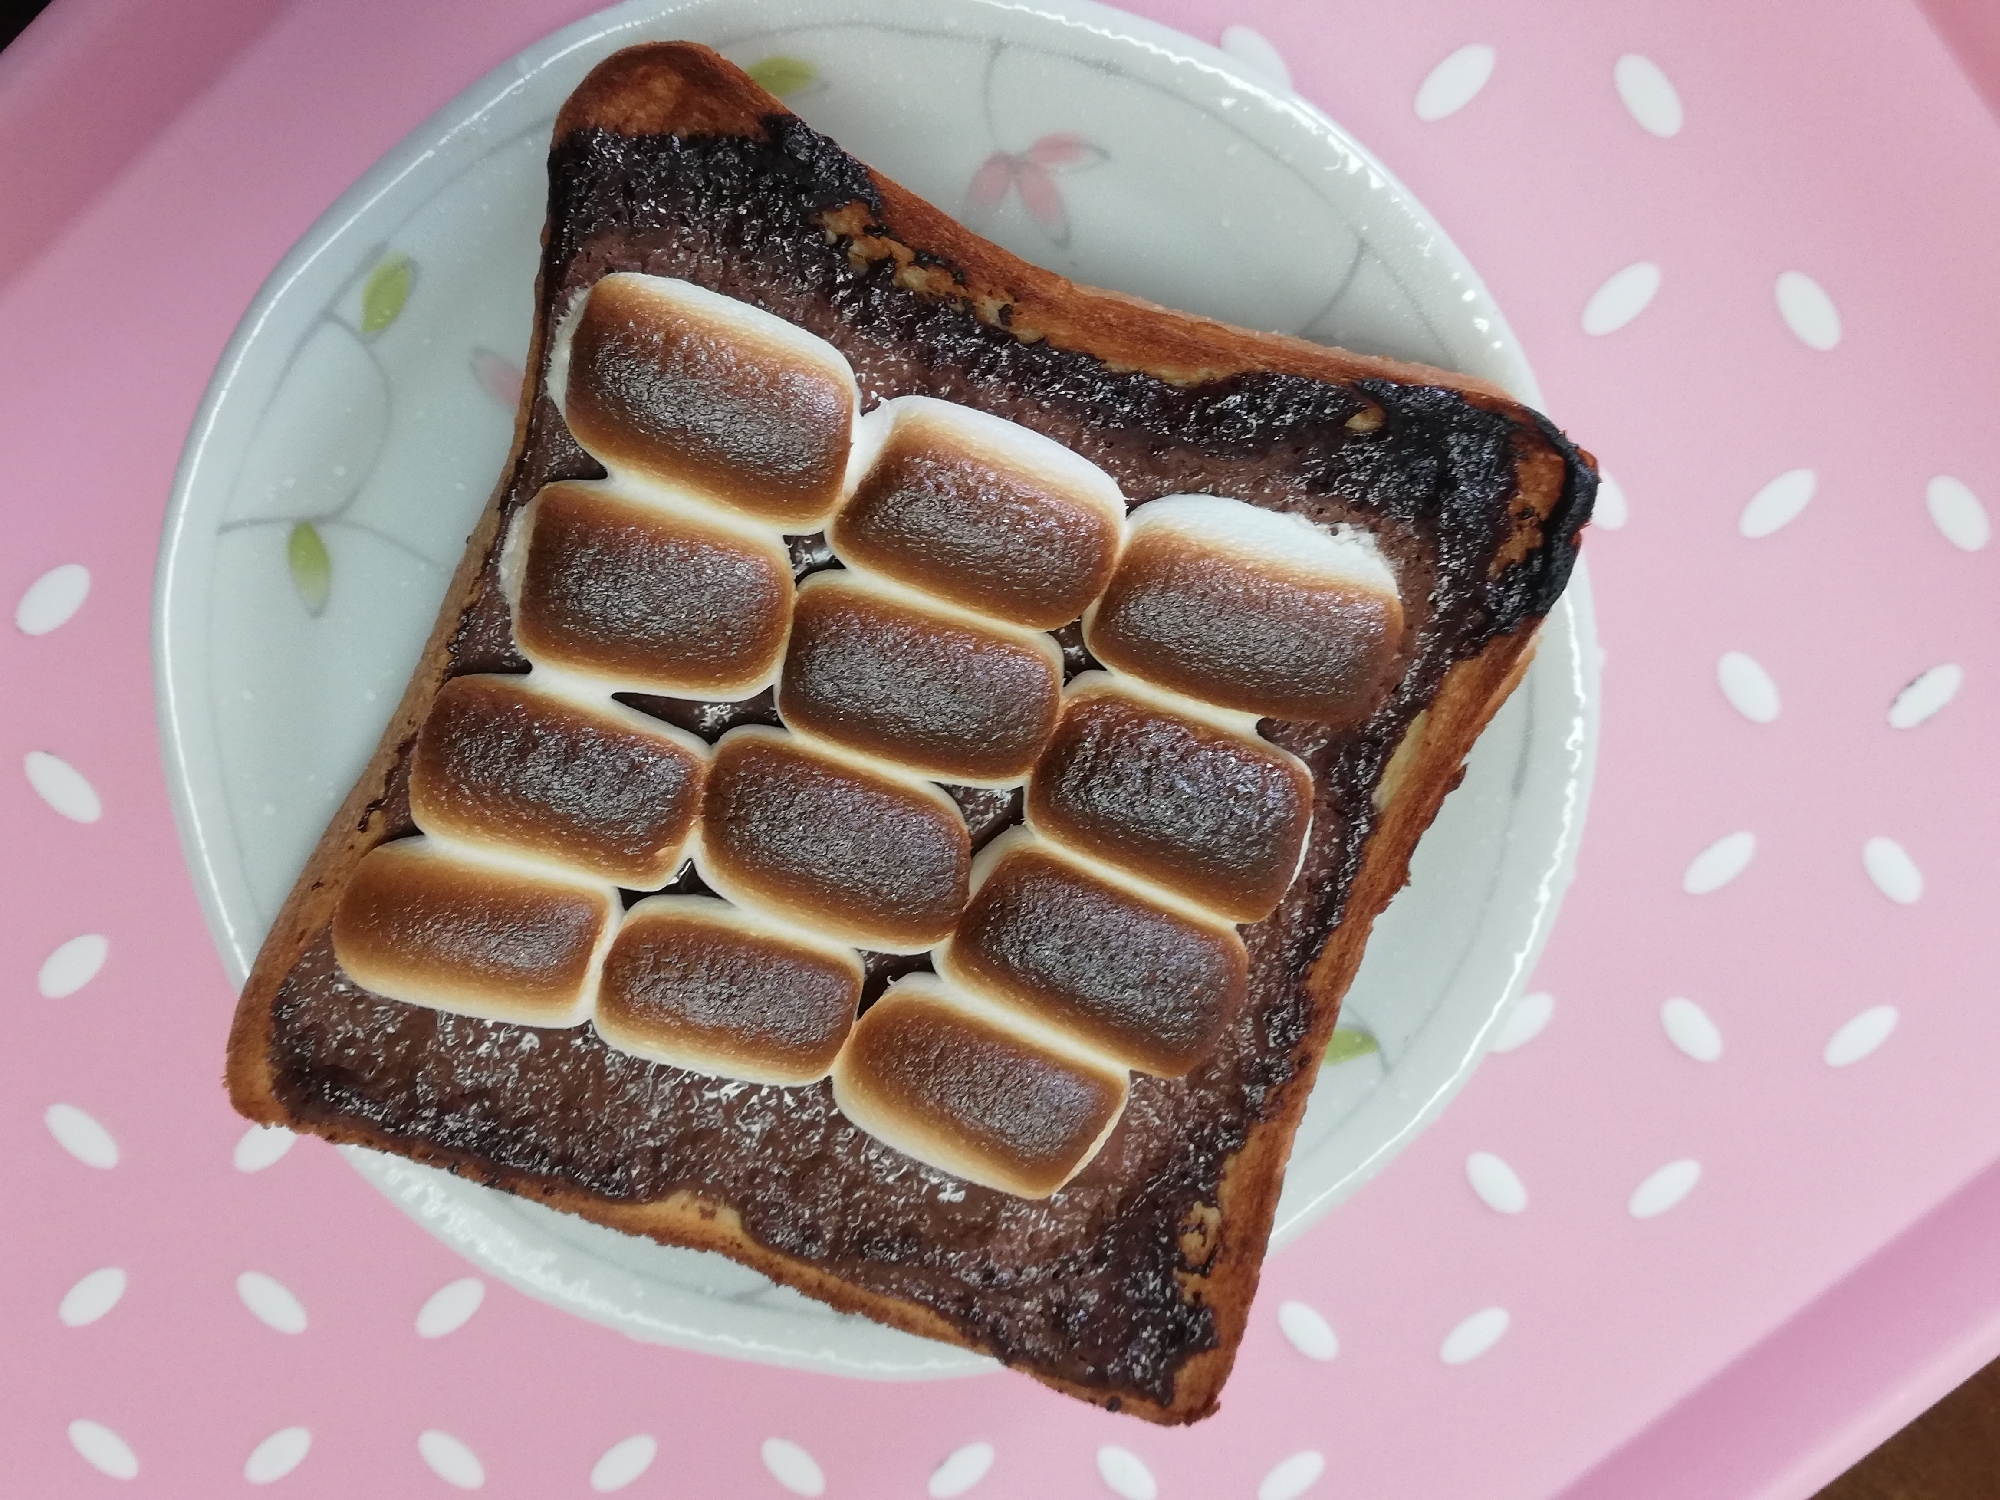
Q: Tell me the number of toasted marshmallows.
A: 12